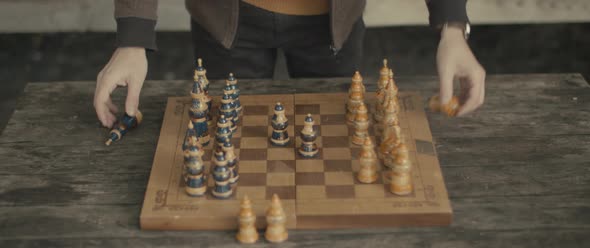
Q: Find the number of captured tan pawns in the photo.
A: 2